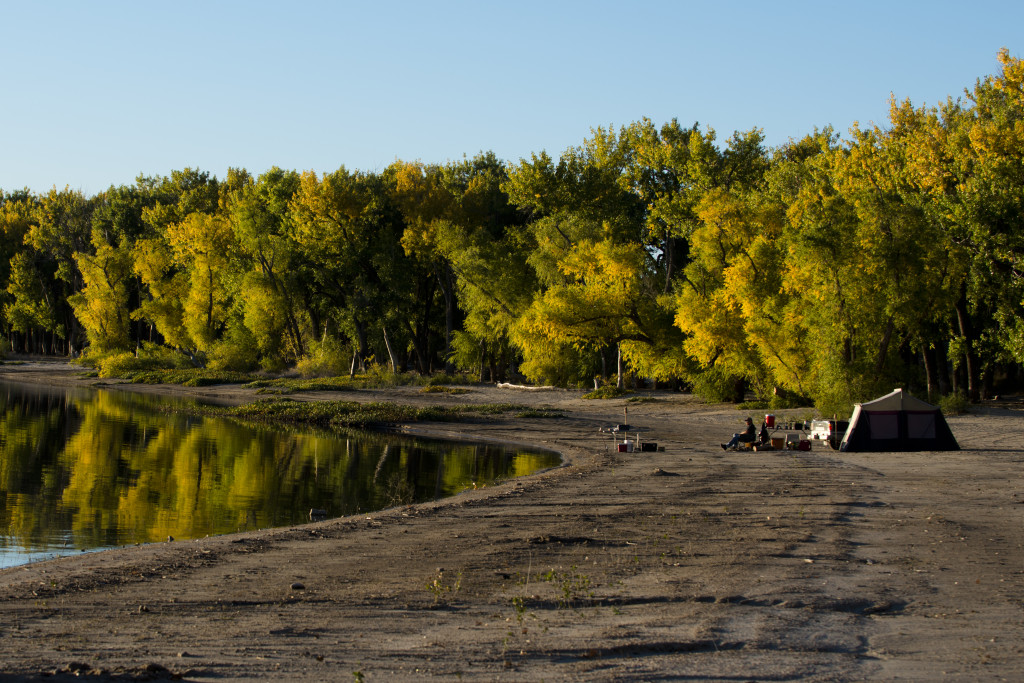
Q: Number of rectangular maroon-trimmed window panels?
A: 2